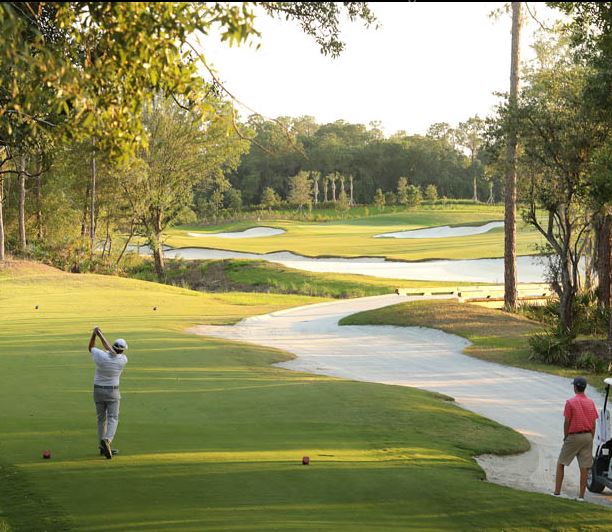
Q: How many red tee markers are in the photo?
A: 2